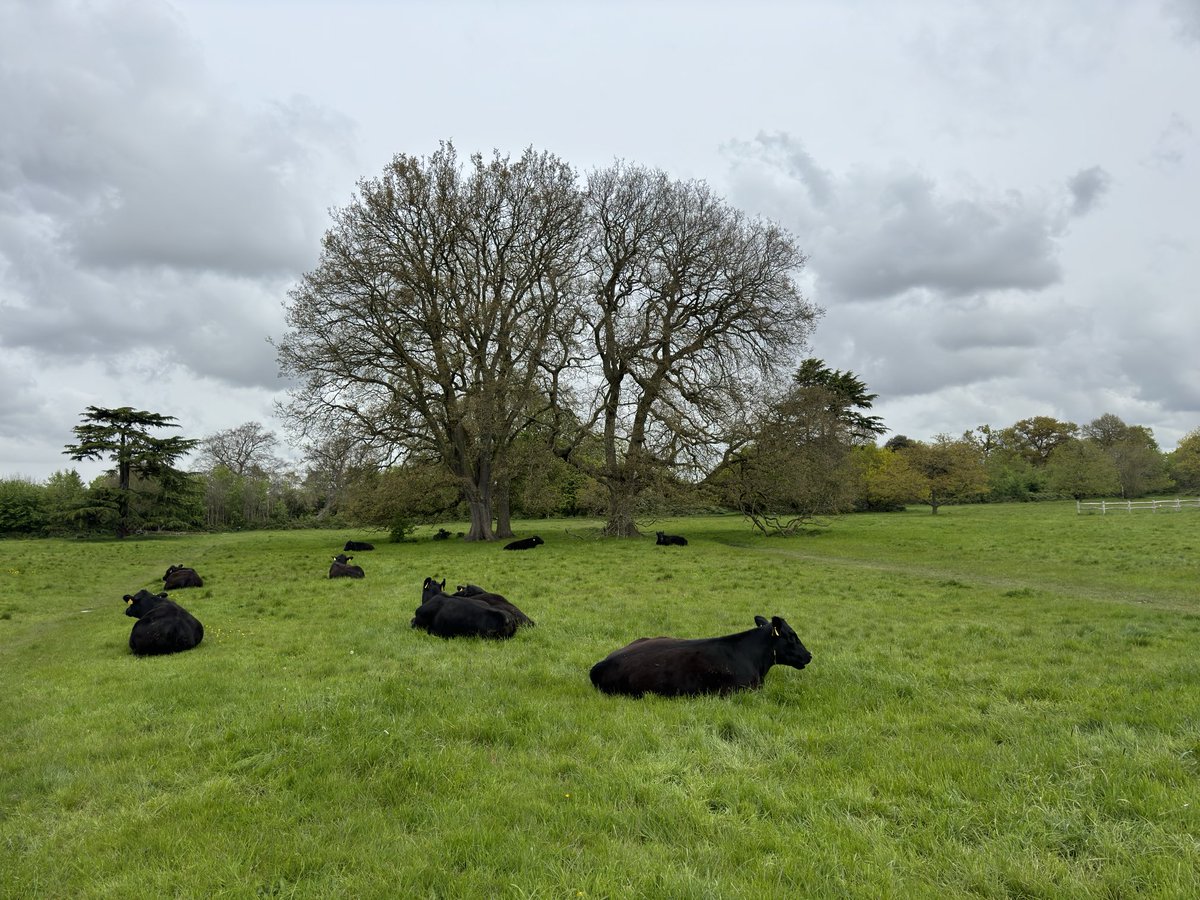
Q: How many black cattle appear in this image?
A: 10